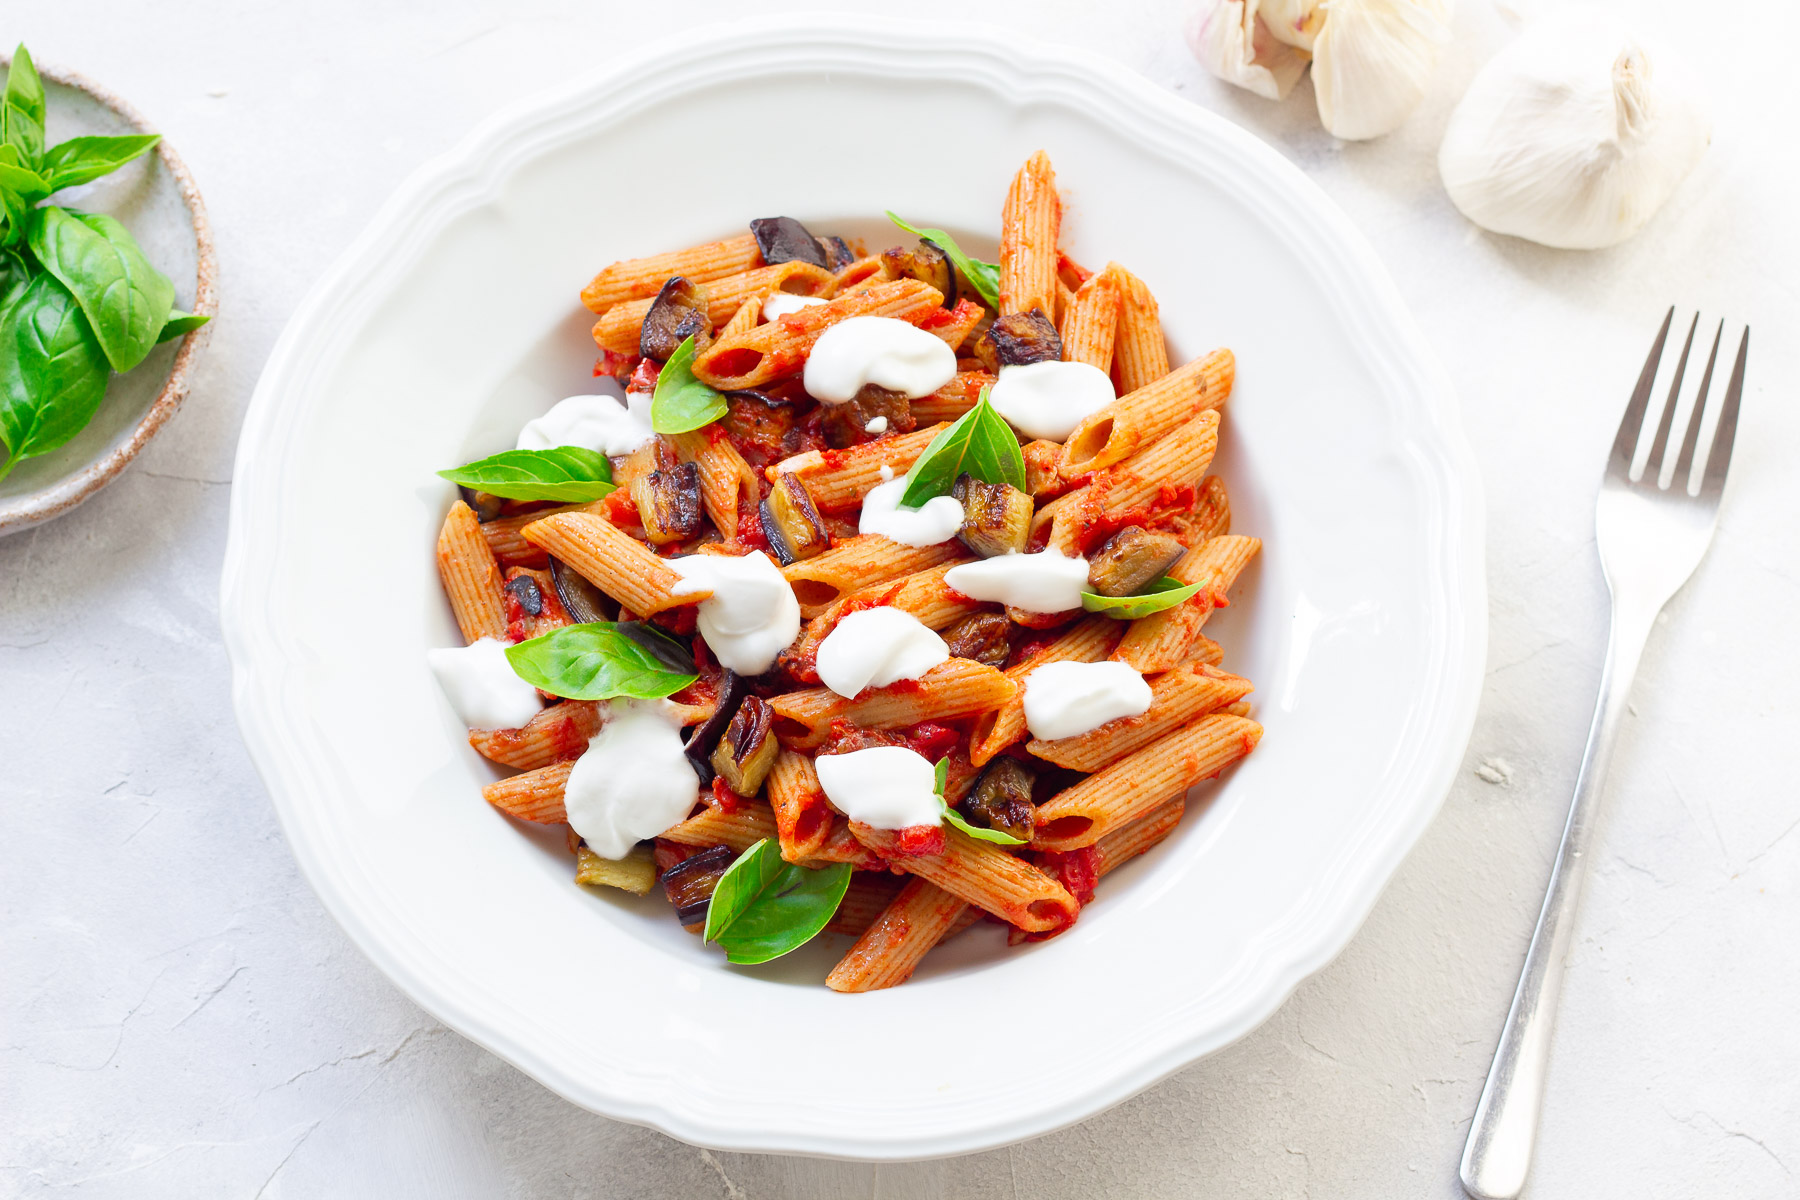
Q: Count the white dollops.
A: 12